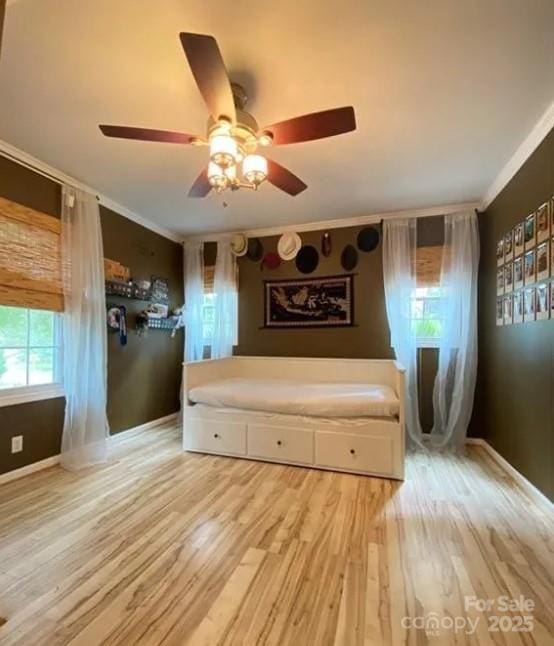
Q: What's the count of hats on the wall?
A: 8